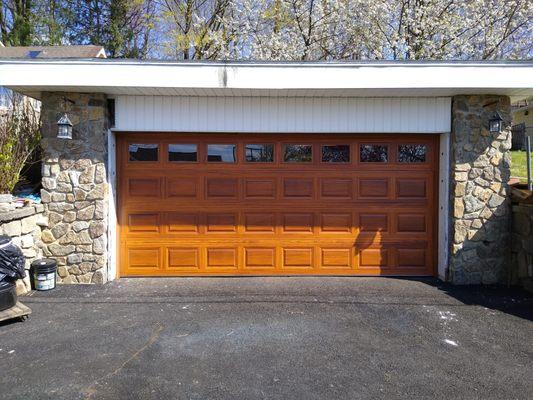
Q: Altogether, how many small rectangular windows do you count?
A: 8